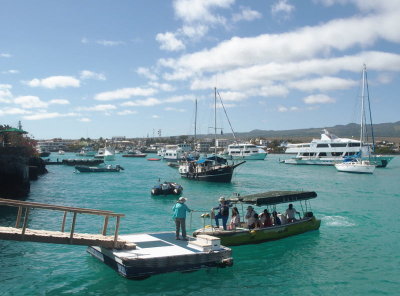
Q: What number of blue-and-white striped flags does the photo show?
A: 0